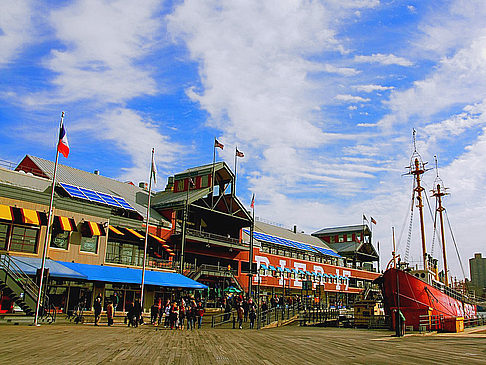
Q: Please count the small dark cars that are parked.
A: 0